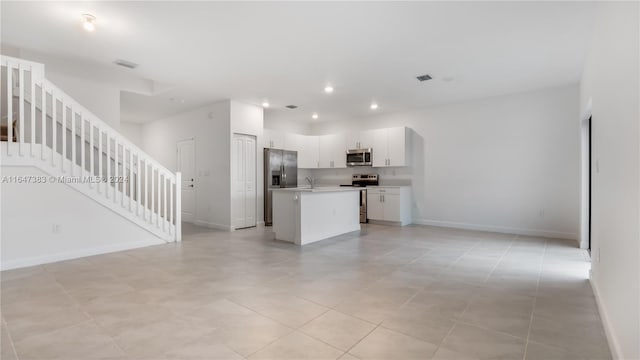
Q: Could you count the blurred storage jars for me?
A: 0